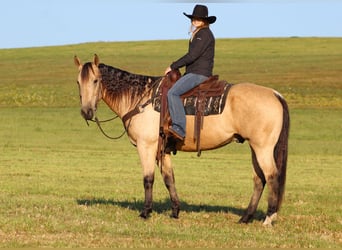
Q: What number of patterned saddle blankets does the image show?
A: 1